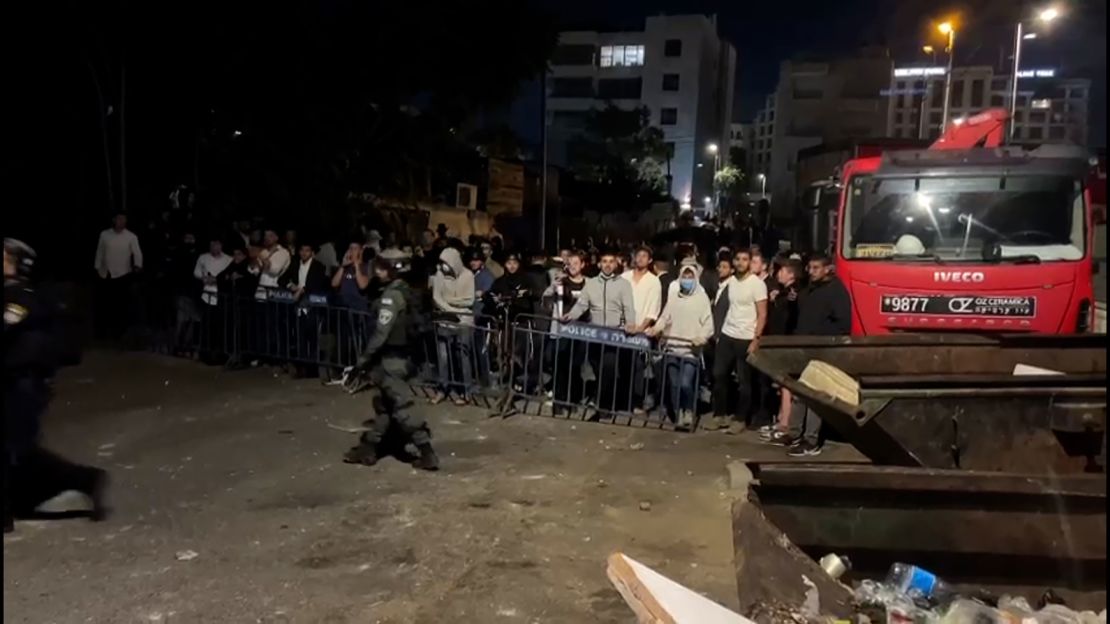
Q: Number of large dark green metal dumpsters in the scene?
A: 2